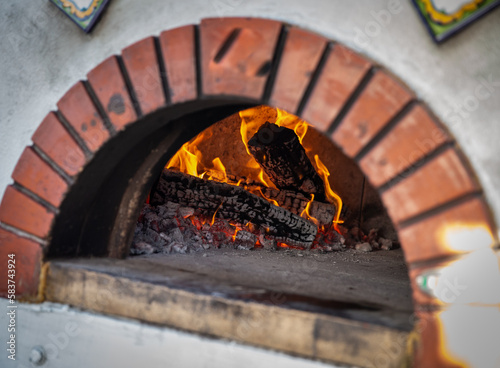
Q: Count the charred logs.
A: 3